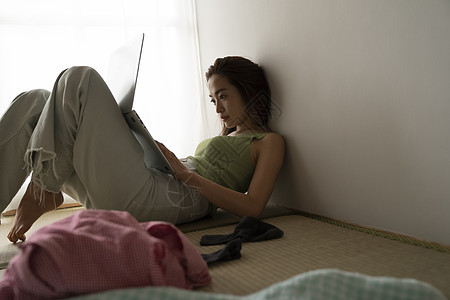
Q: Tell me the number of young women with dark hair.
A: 1